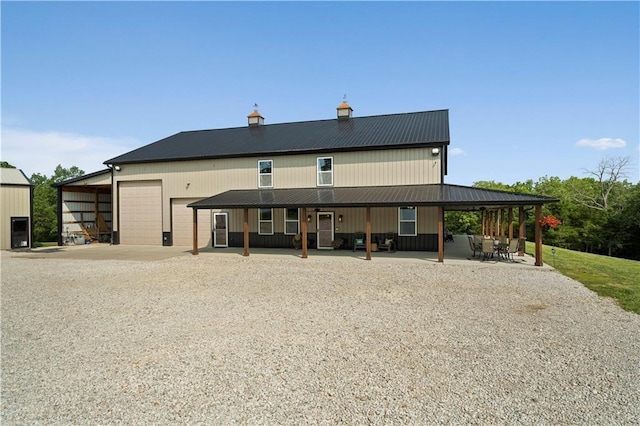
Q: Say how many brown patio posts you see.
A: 13